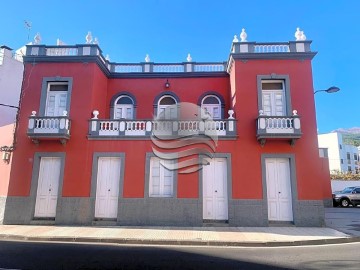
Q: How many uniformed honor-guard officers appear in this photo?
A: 0